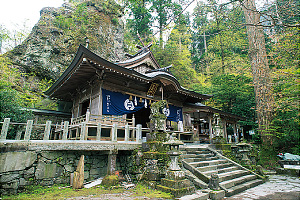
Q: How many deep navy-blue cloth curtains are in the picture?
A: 2